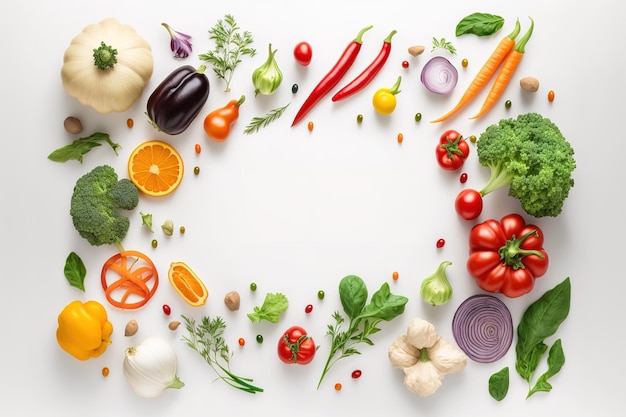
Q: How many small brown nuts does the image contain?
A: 6